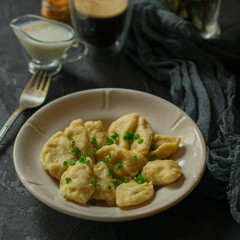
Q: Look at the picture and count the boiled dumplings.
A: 11